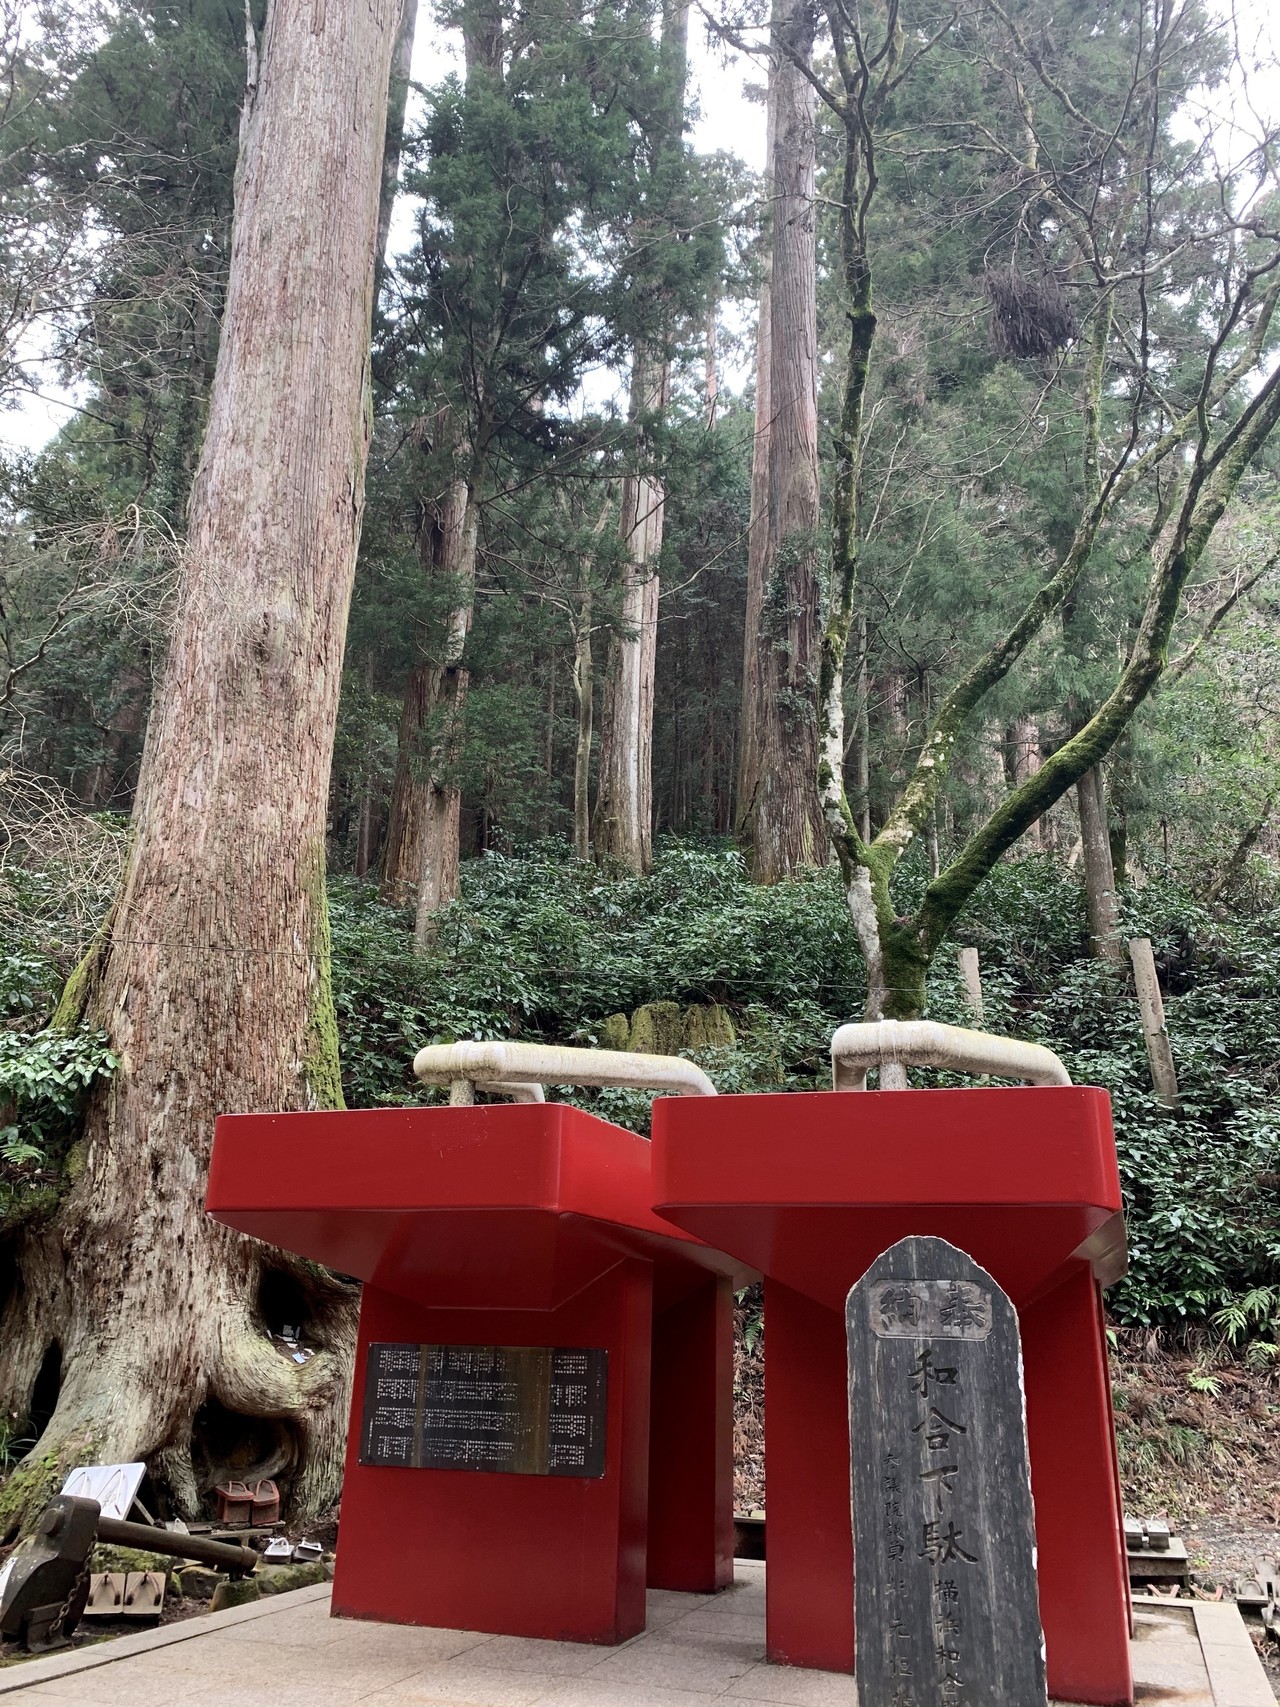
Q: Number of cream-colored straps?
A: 2